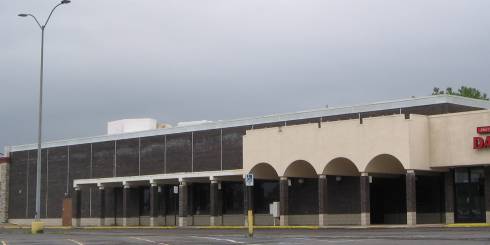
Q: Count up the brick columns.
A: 11